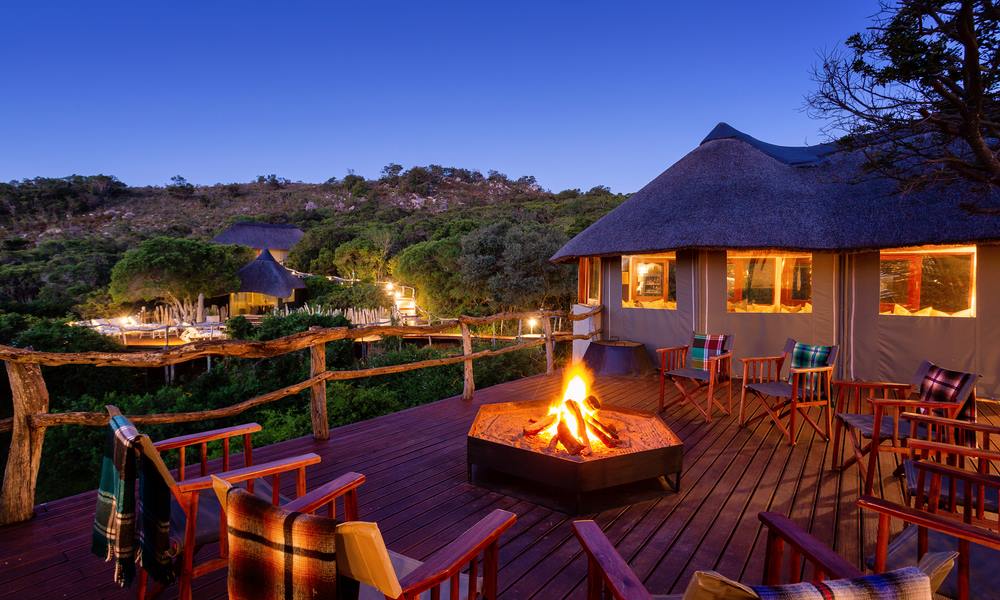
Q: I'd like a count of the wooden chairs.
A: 8